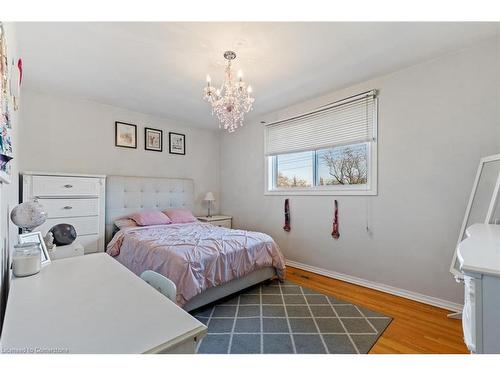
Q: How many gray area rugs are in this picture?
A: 1